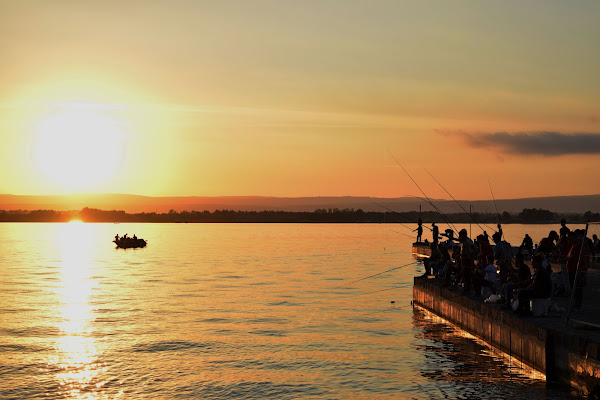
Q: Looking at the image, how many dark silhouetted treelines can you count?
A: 1